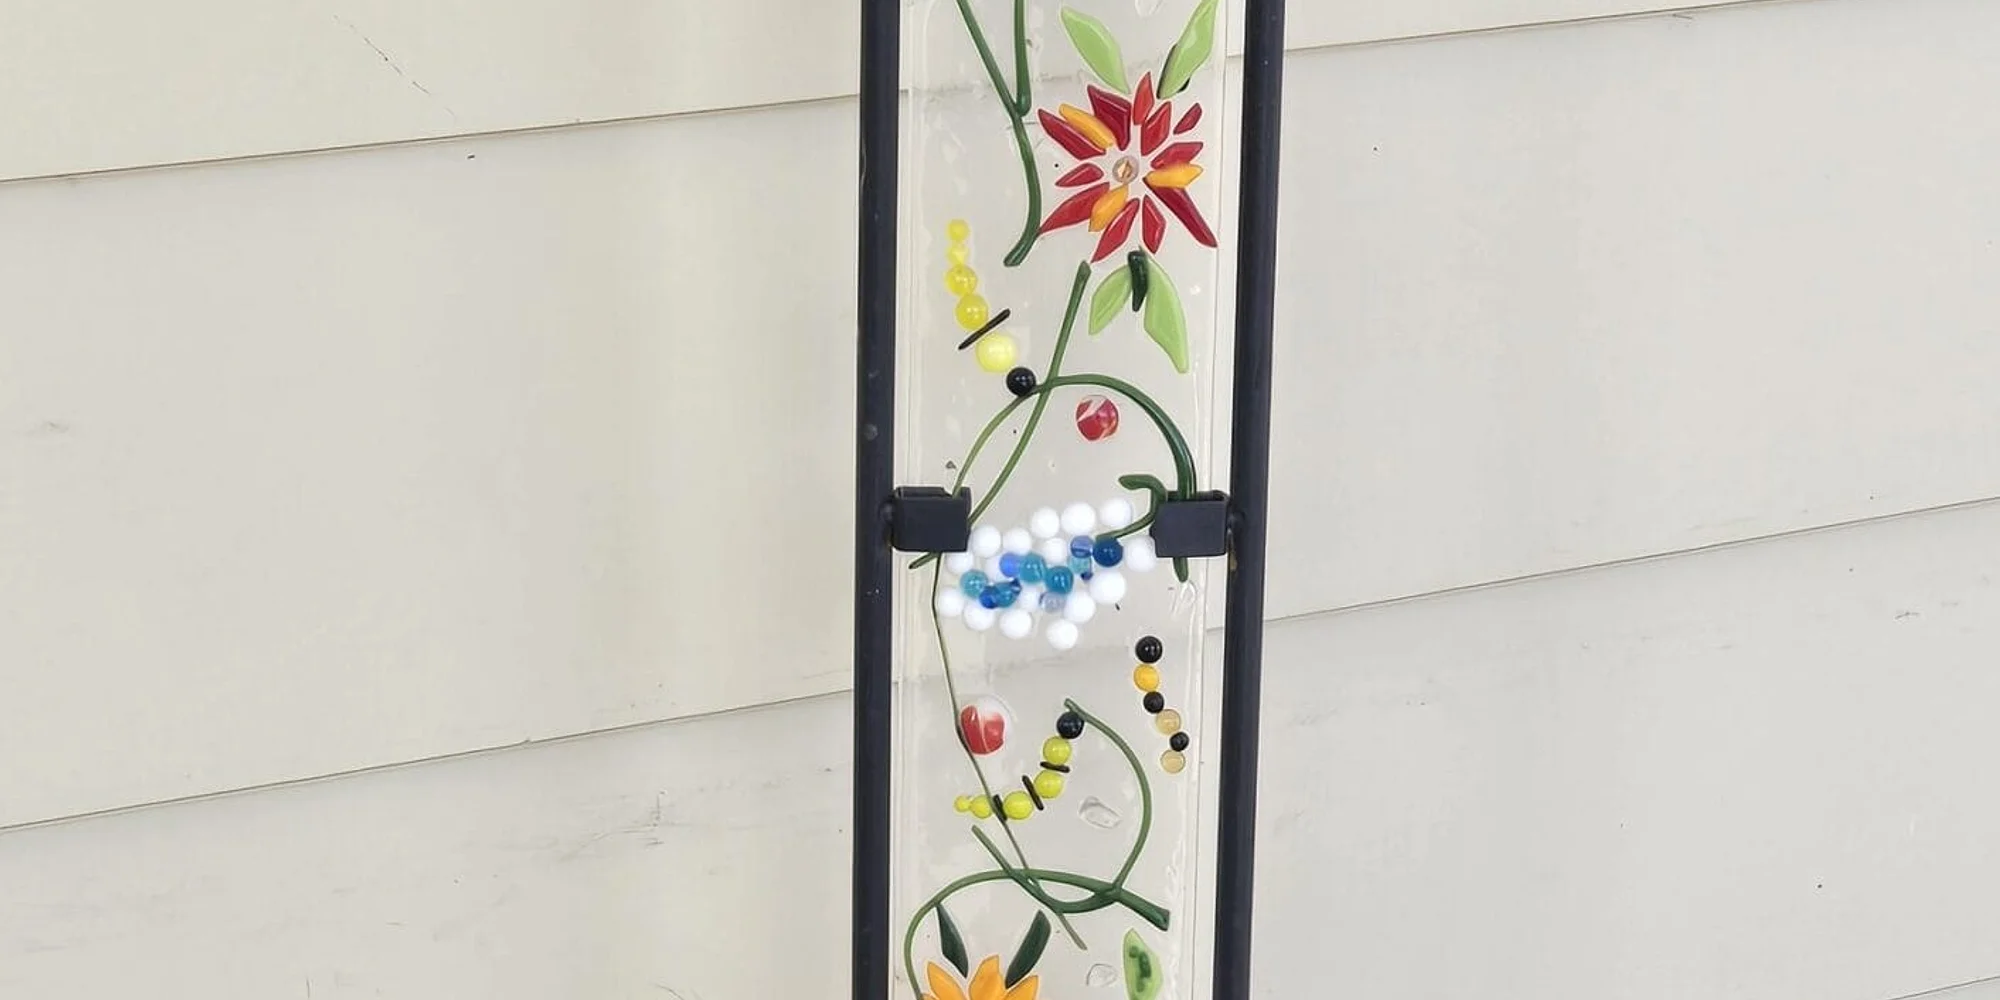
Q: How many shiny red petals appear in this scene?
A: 11